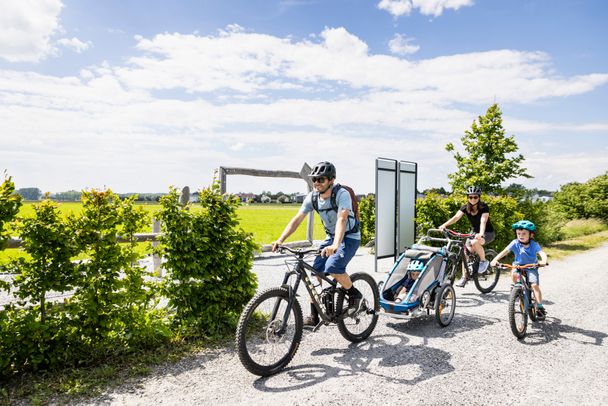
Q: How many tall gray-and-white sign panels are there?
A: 2